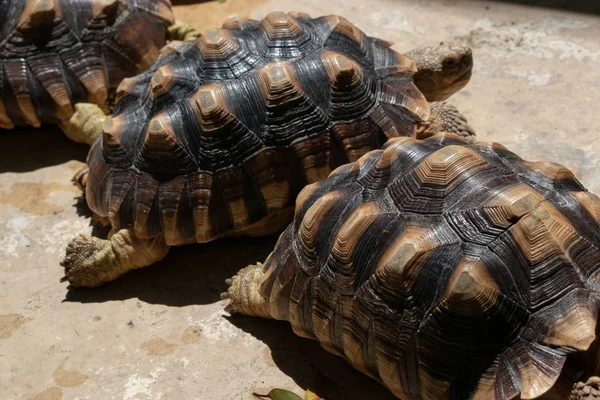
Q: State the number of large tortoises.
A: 3